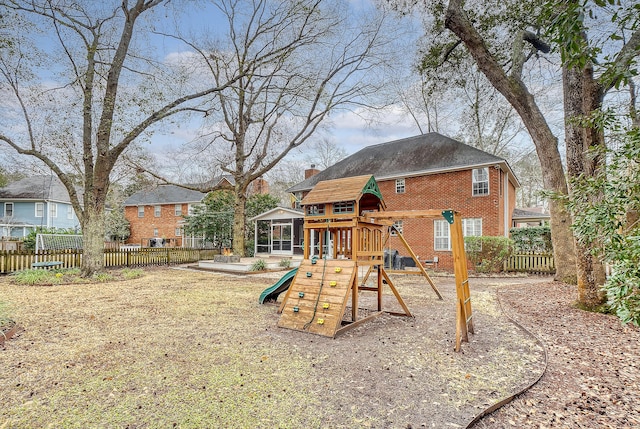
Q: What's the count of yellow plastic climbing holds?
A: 4